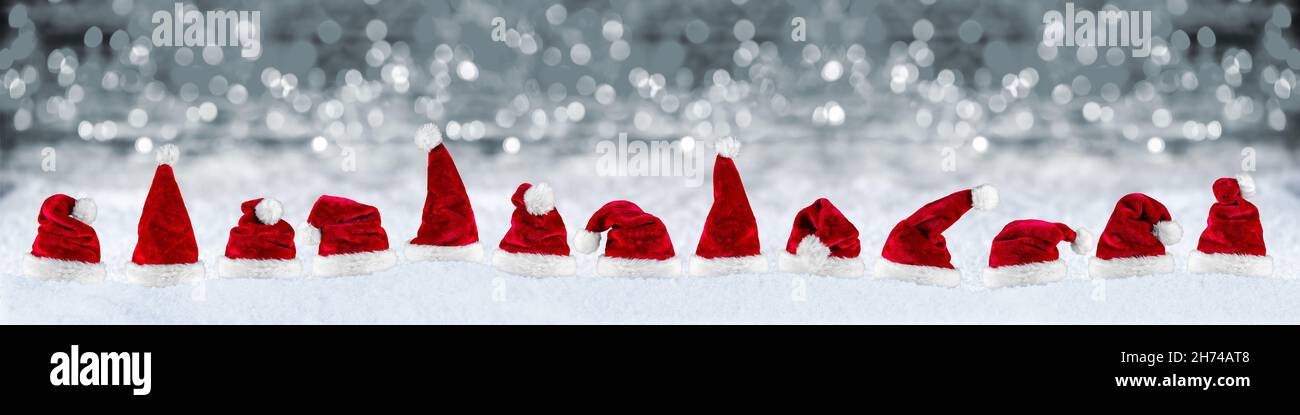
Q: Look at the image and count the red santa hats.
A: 13